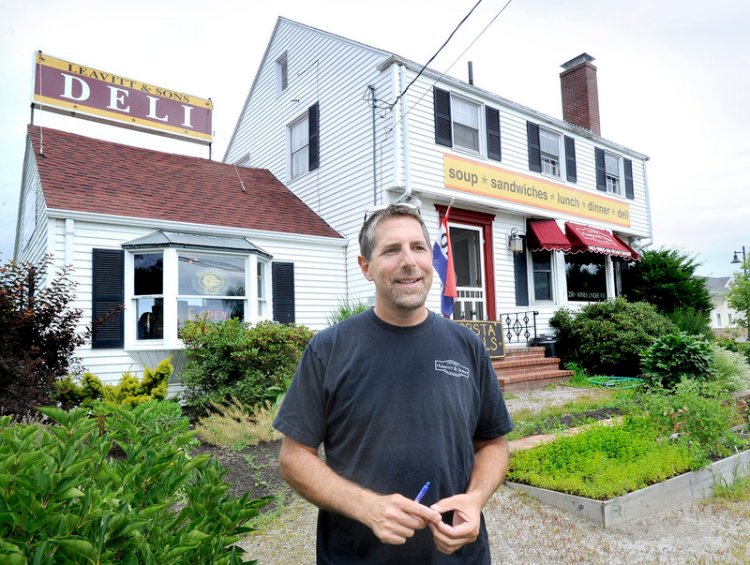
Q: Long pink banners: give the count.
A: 0